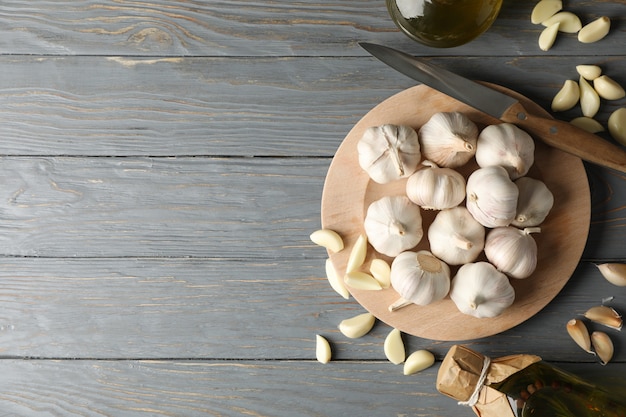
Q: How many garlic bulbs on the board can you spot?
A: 11